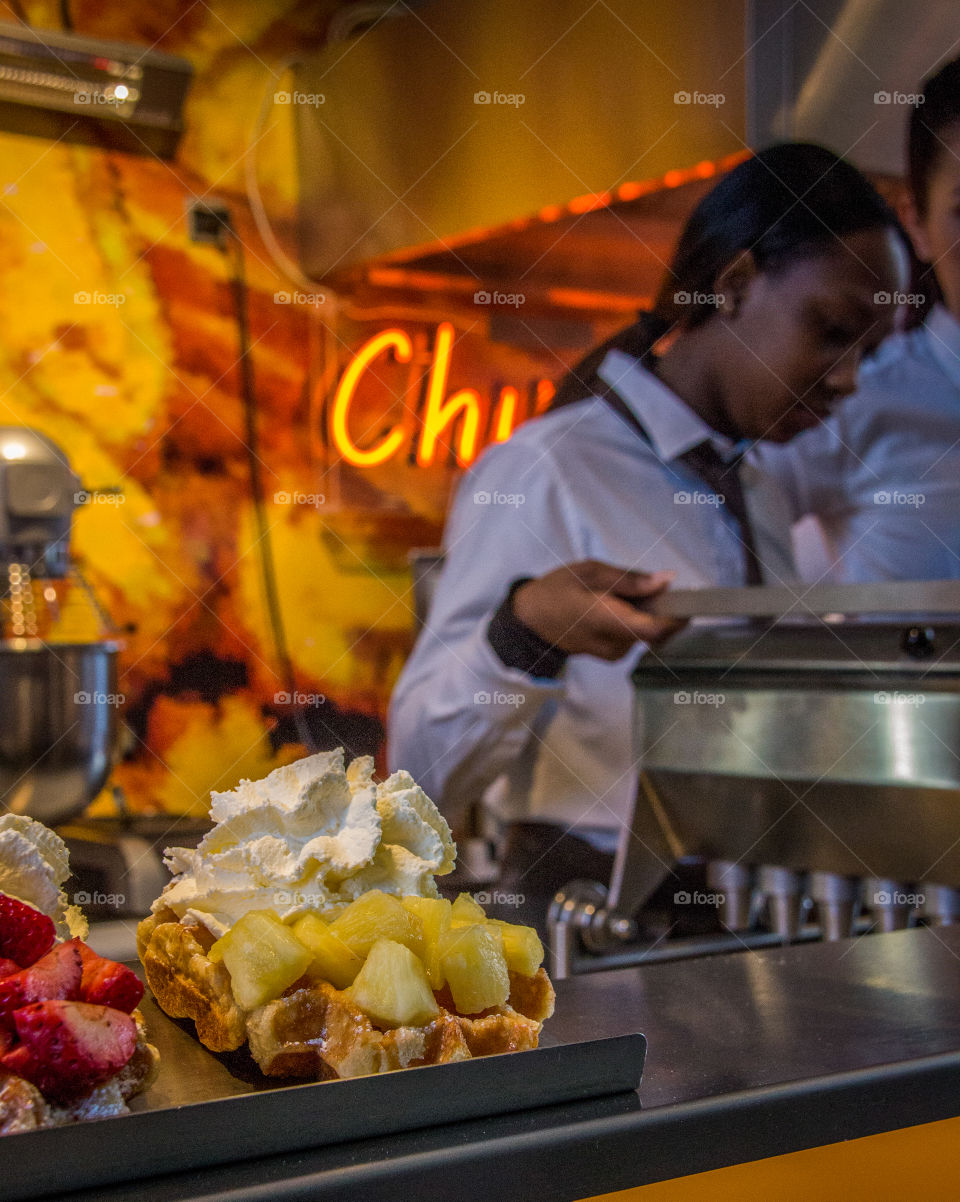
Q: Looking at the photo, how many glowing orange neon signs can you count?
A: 1